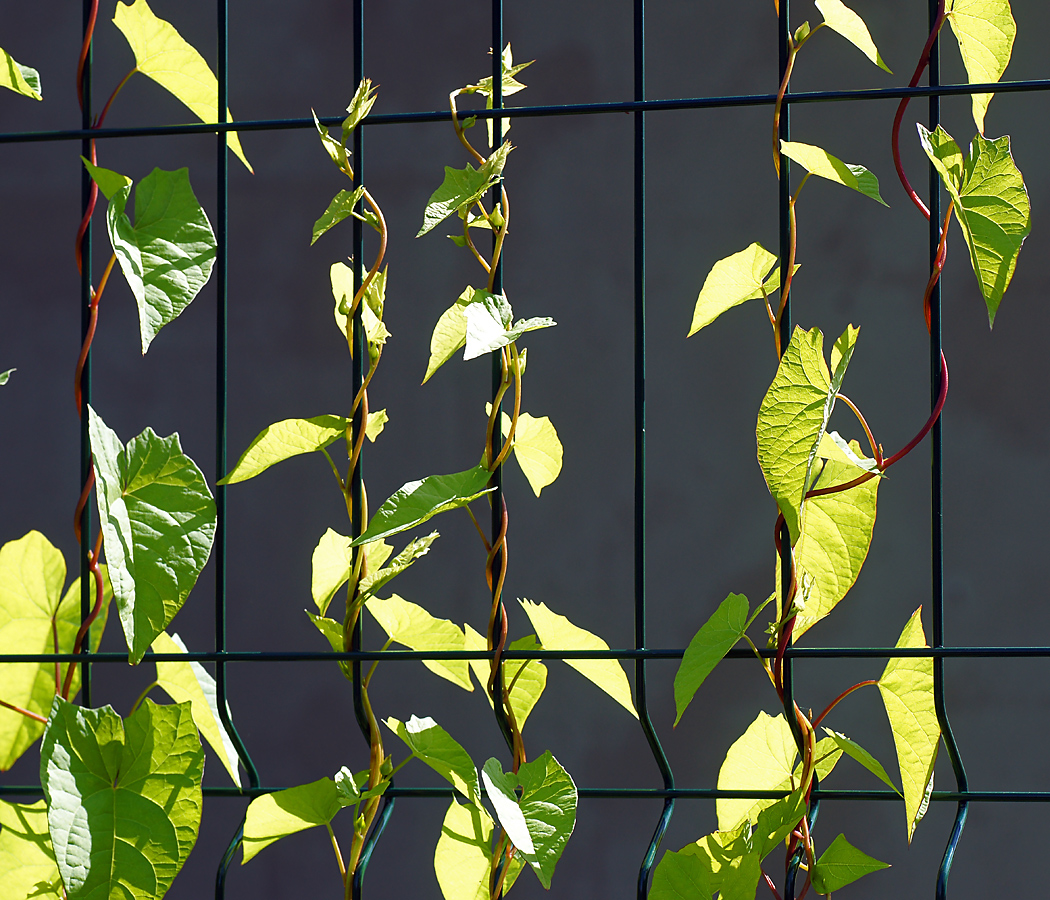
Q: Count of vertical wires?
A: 7